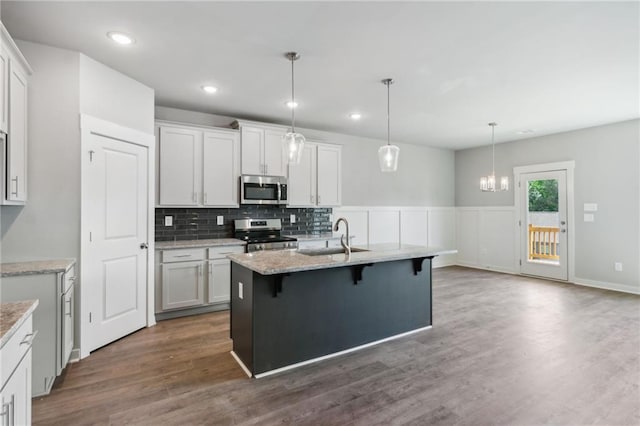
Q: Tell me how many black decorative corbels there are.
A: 3